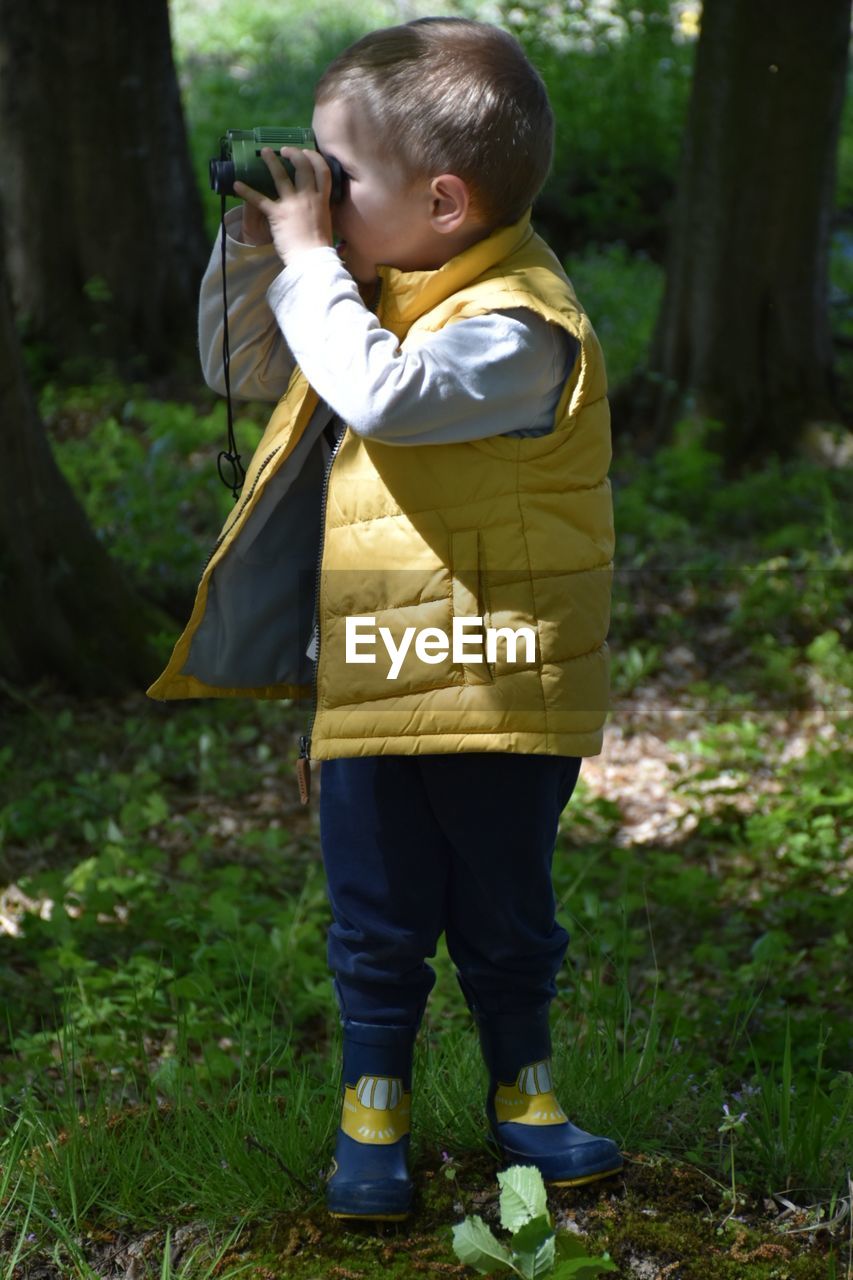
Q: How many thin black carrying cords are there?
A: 1